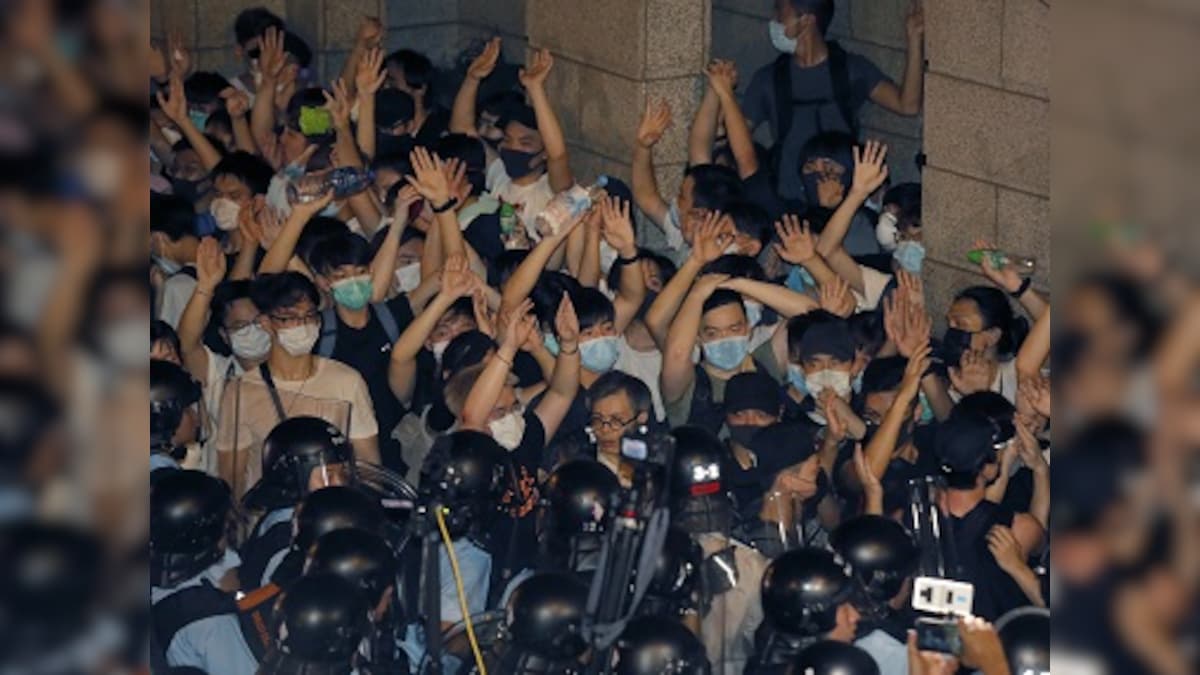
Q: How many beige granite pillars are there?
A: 2